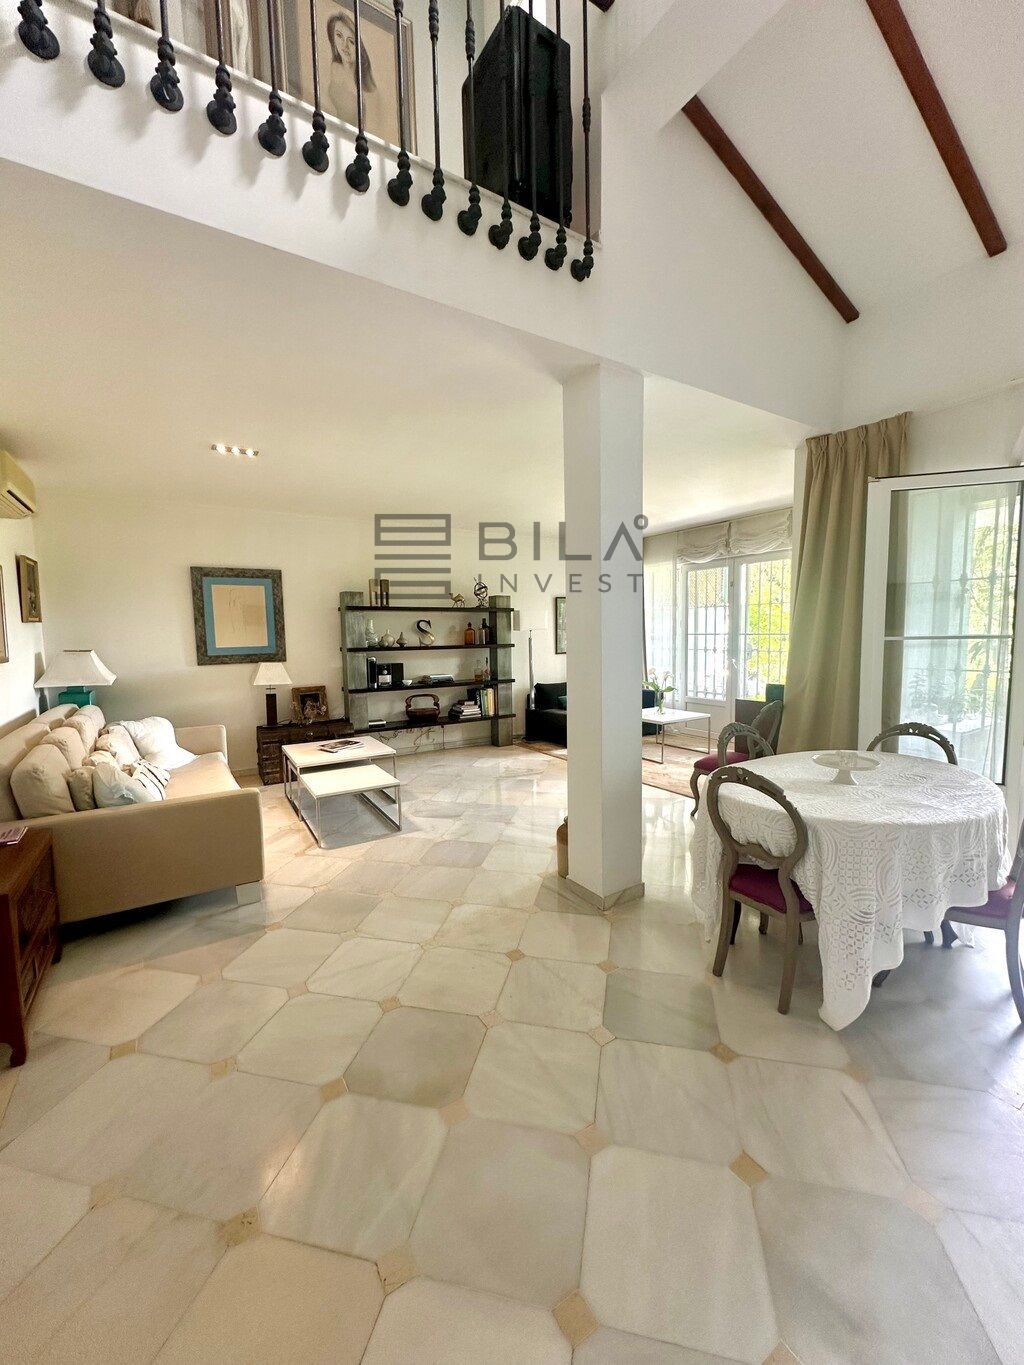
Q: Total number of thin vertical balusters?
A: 14